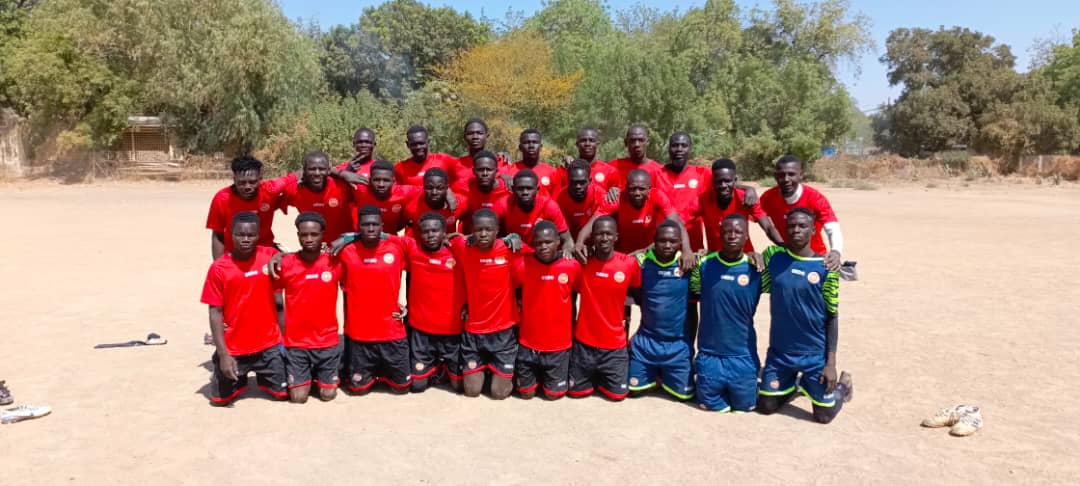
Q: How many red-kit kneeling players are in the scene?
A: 7